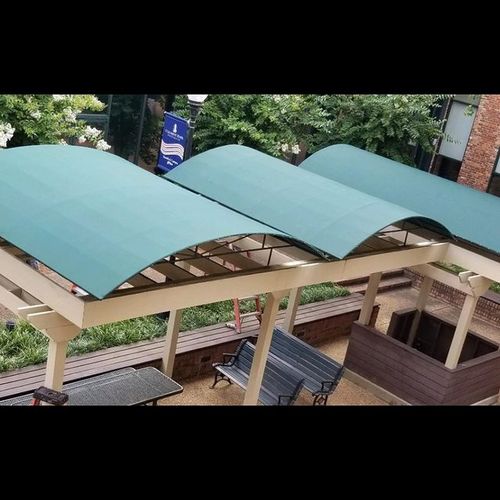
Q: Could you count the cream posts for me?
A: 7